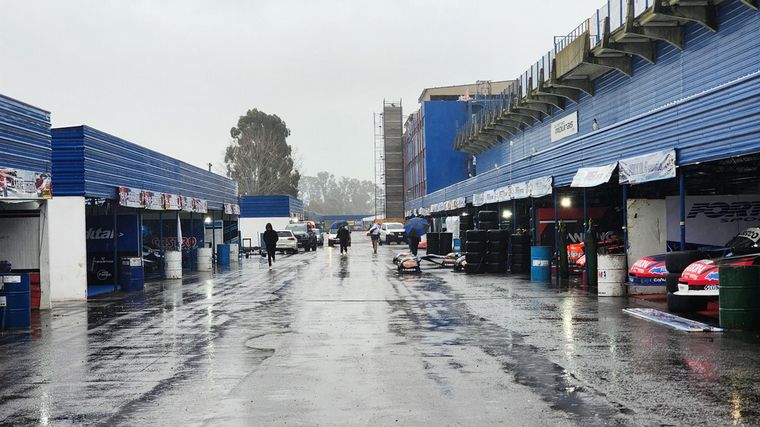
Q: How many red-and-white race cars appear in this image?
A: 2